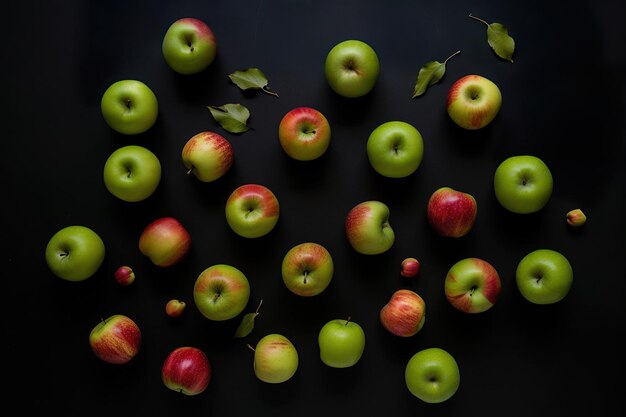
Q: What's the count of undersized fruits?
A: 4